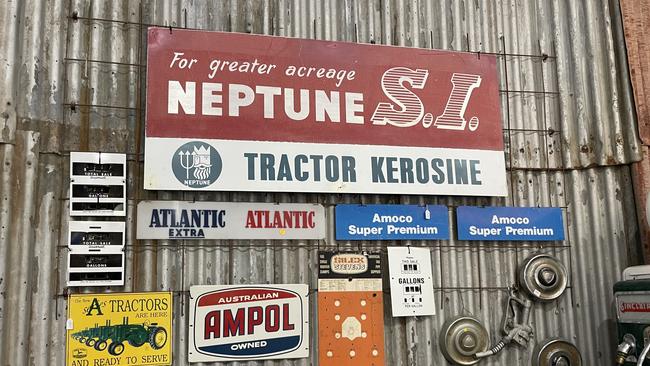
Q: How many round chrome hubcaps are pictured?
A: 3